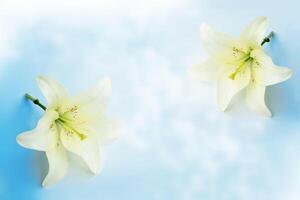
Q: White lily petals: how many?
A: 12